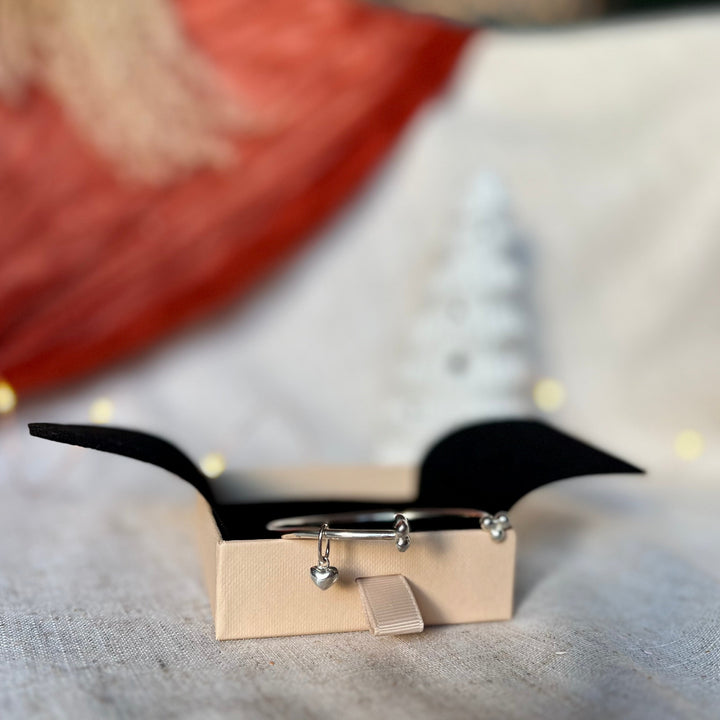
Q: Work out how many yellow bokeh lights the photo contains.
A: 5